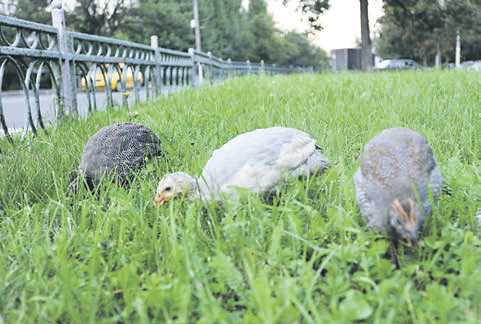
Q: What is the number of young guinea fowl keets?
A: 3